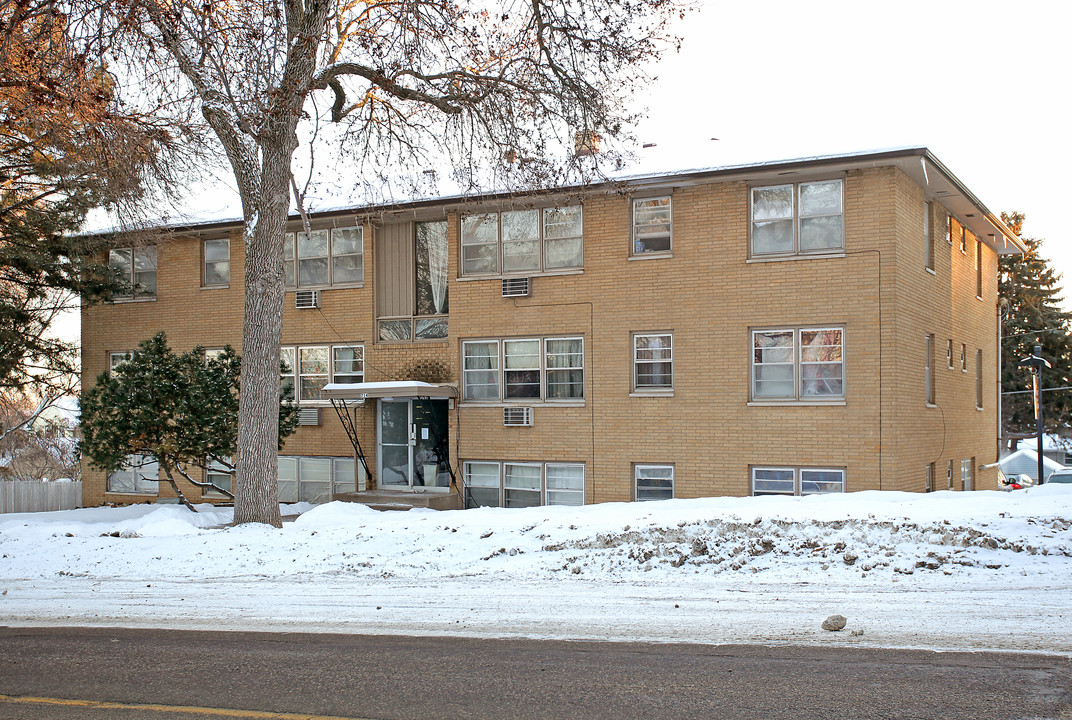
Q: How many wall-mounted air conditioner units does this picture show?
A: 4